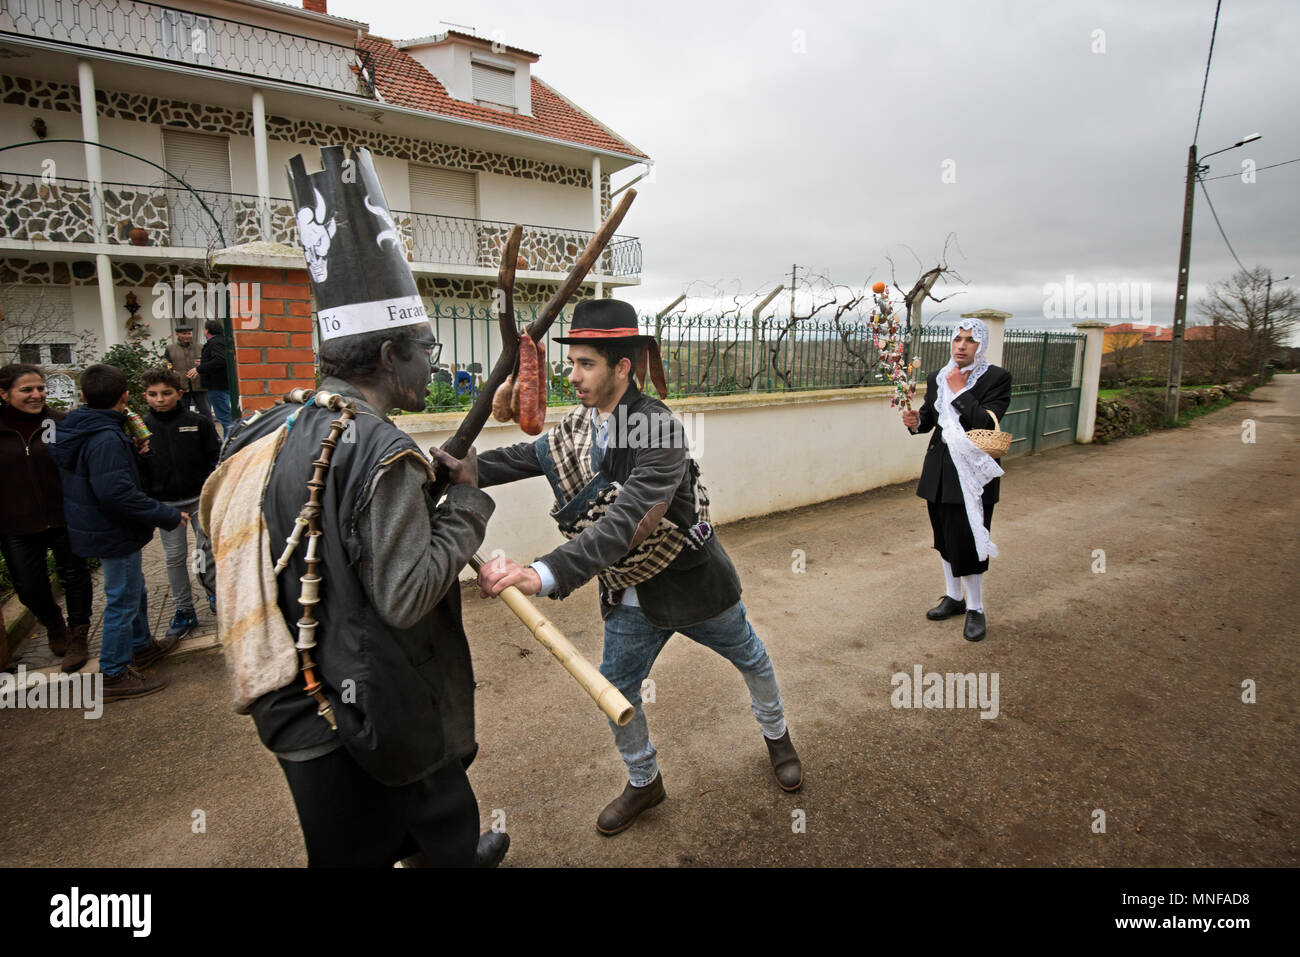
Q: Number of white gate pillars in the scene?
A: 2